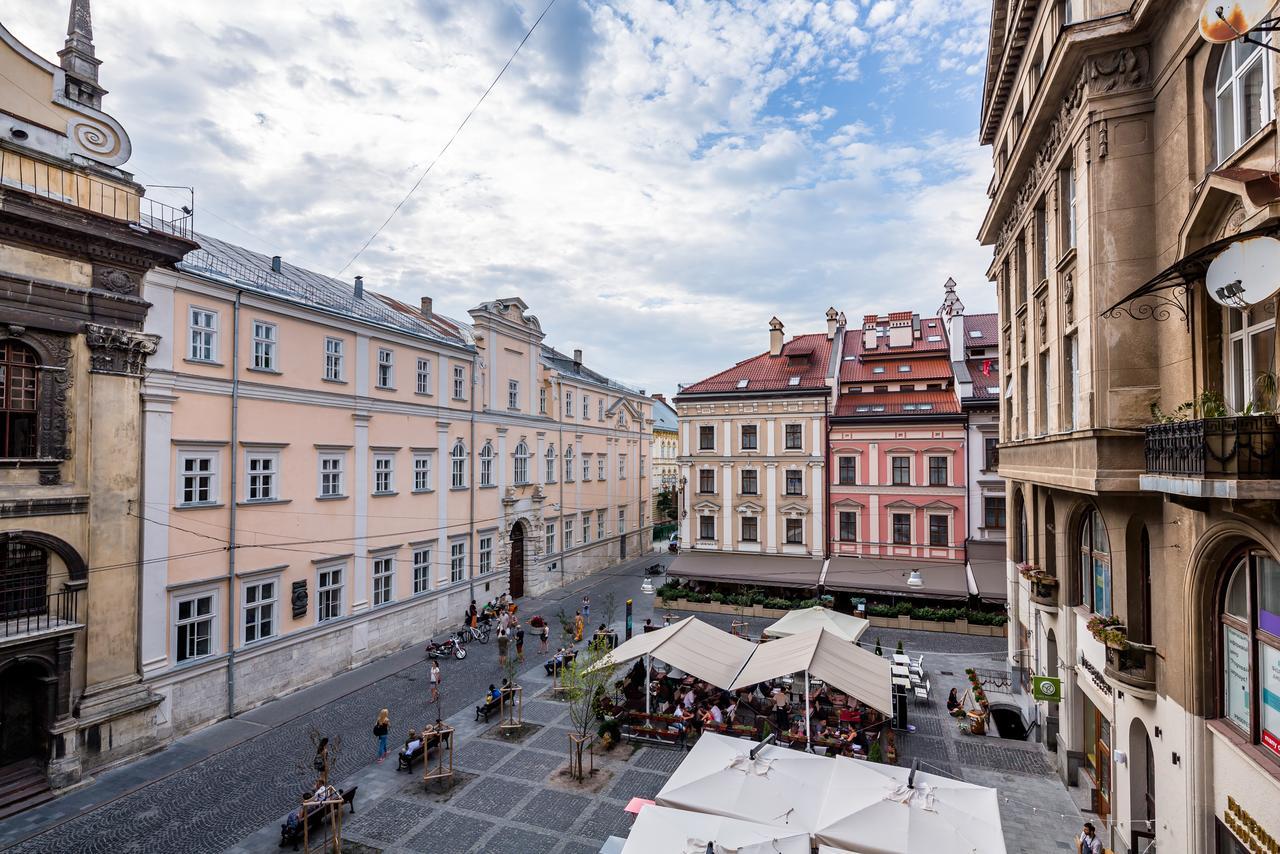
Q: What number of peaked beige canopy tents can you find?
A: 2